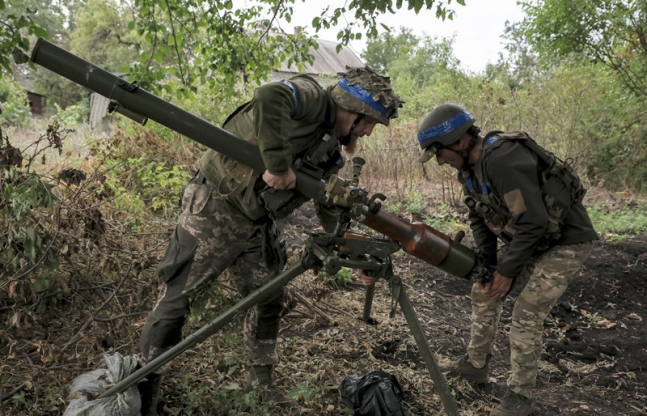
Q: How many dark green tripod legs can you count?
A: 3